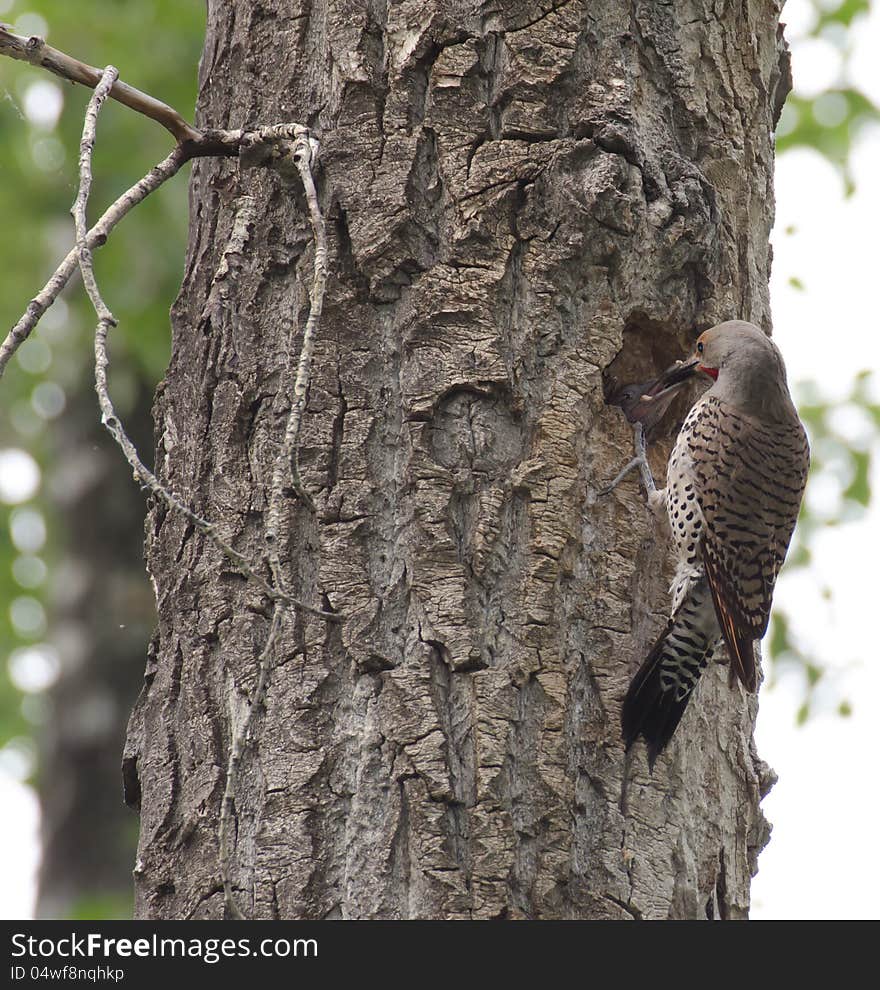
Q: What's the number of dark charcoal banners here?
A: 1